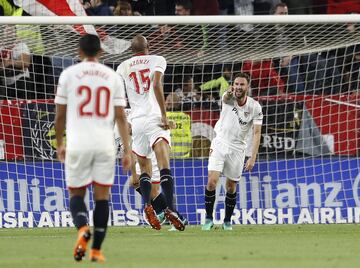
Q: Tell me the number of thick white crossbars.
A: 1